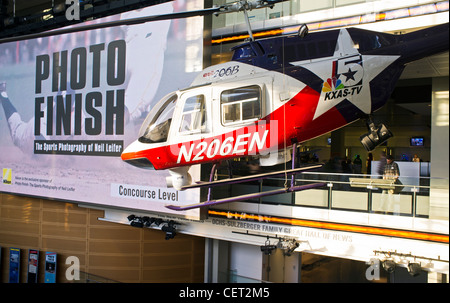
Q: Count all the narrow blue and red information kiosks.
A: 3